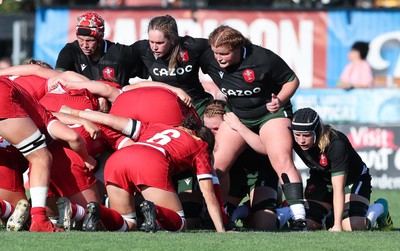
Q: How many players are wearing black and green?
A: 5